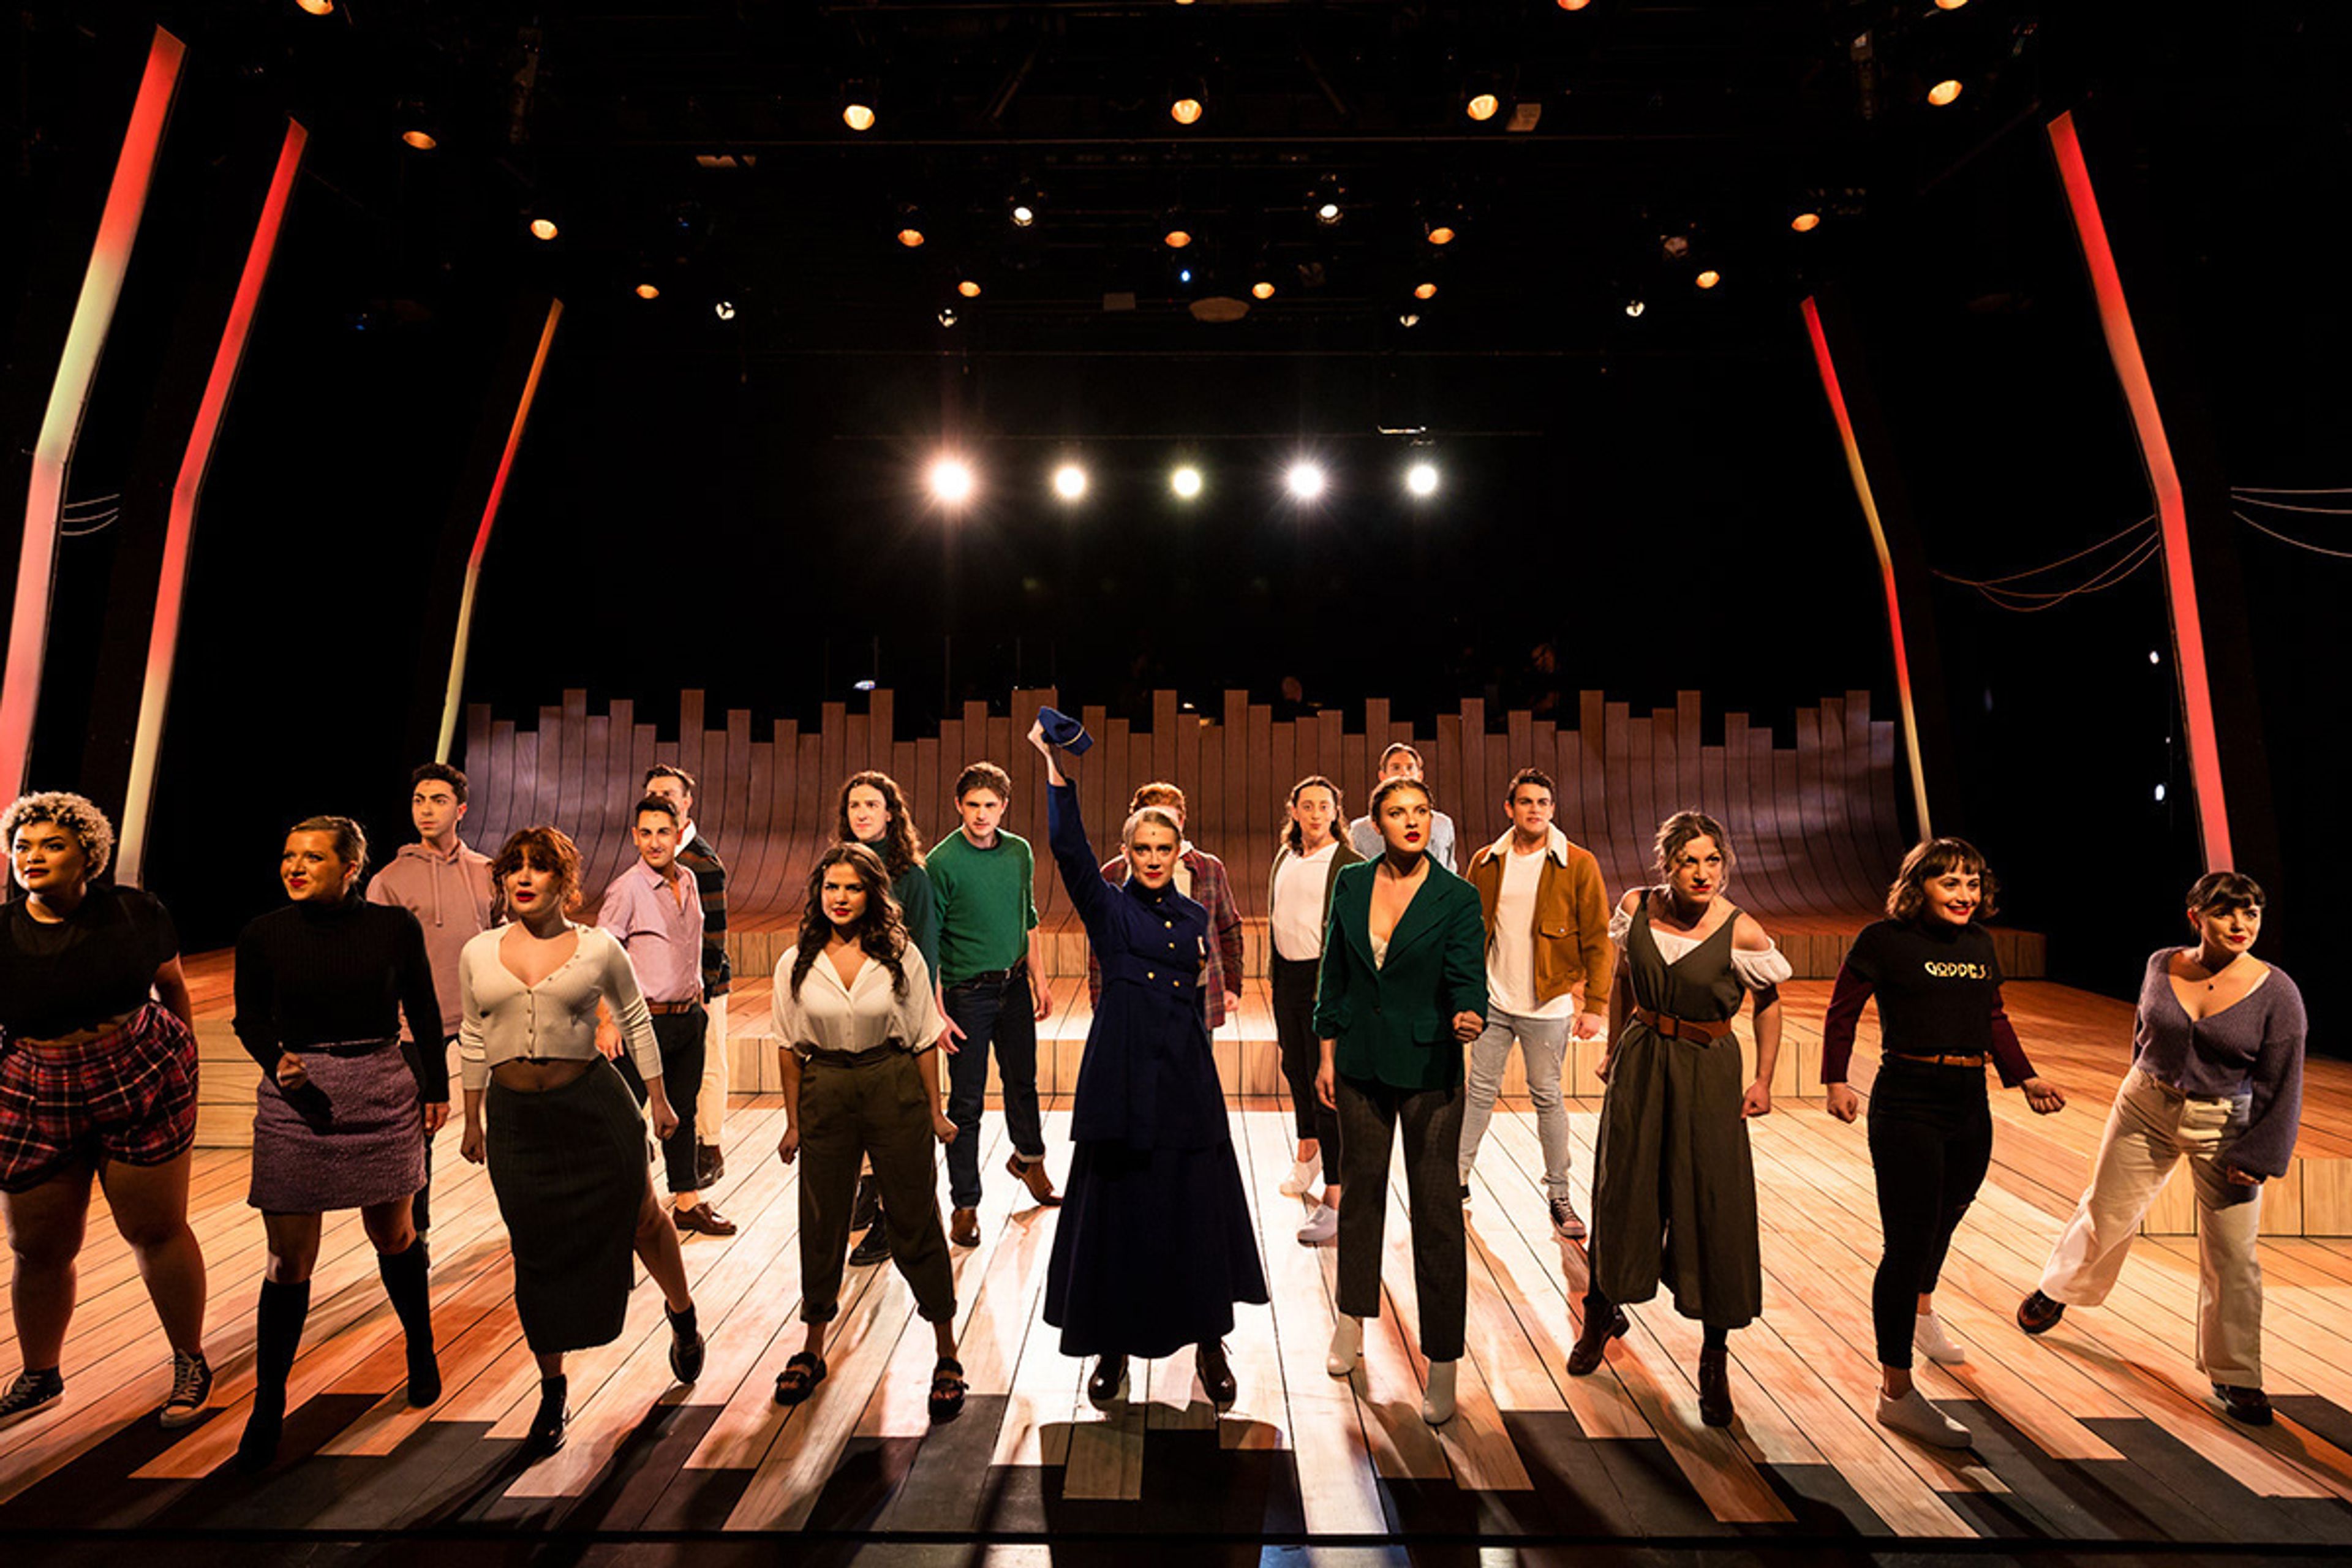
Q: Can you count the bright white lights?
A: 5